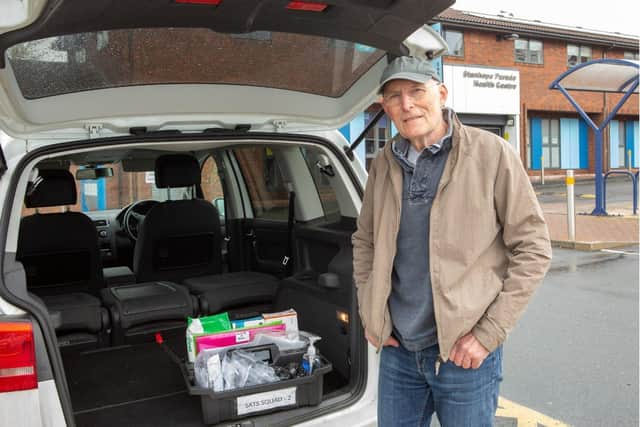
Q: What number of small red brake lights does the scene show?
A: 2